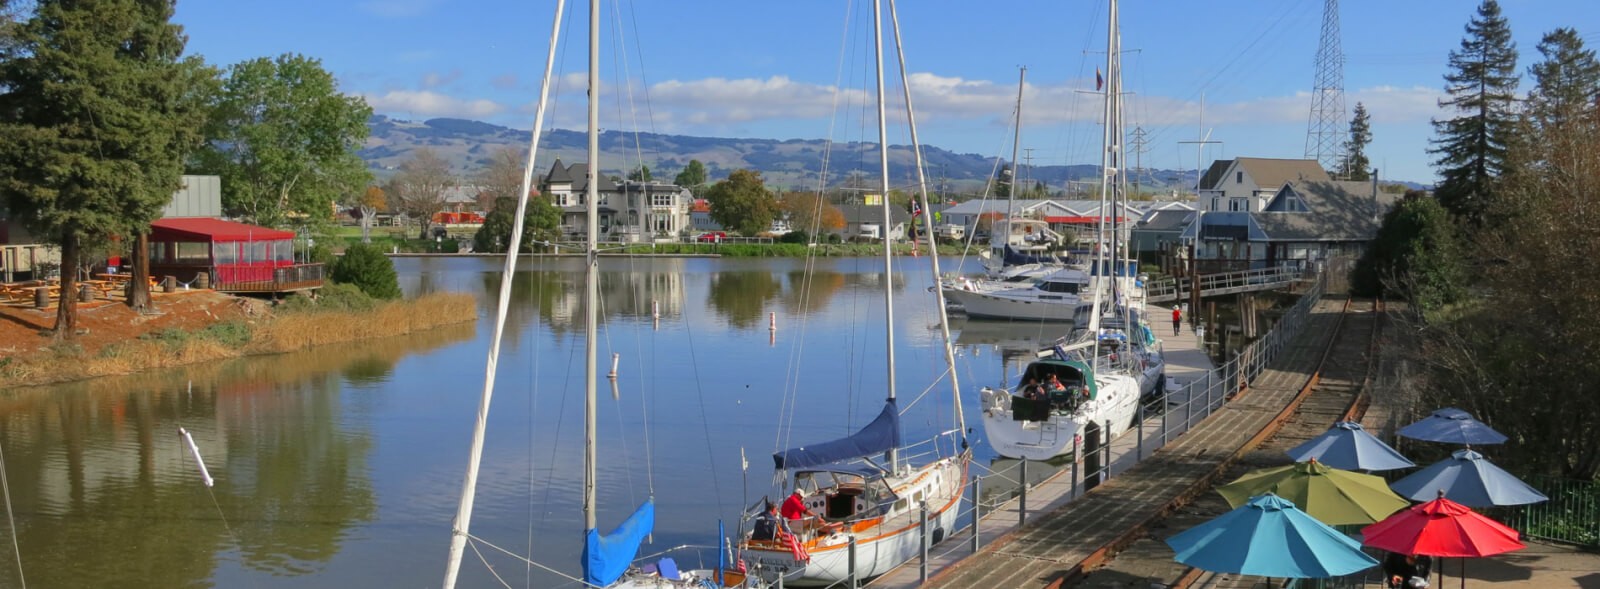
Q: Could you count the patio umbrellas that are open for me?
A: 6